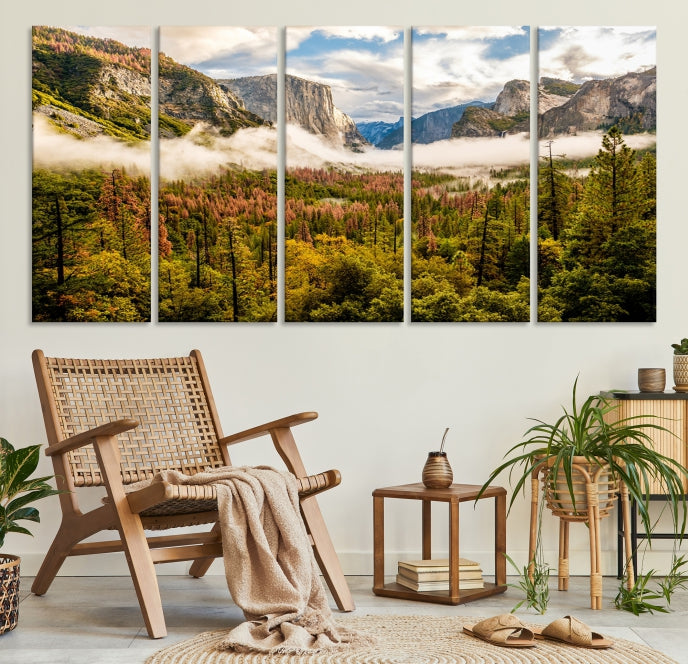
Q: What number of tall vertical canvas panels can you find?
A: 5